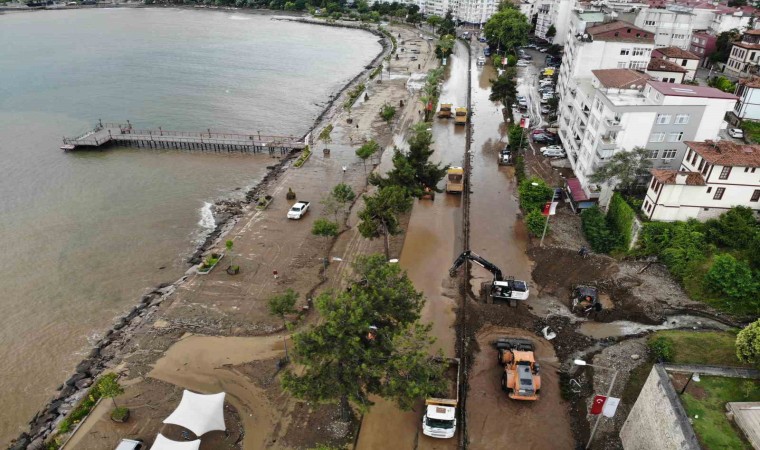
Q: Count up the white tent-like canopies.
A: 2